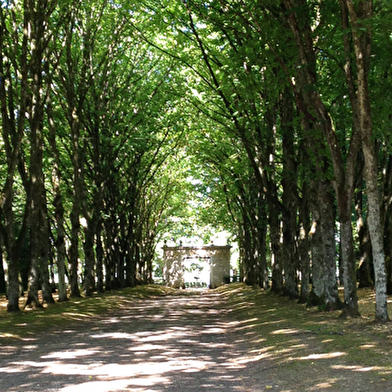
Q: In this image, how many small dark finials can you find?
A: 4